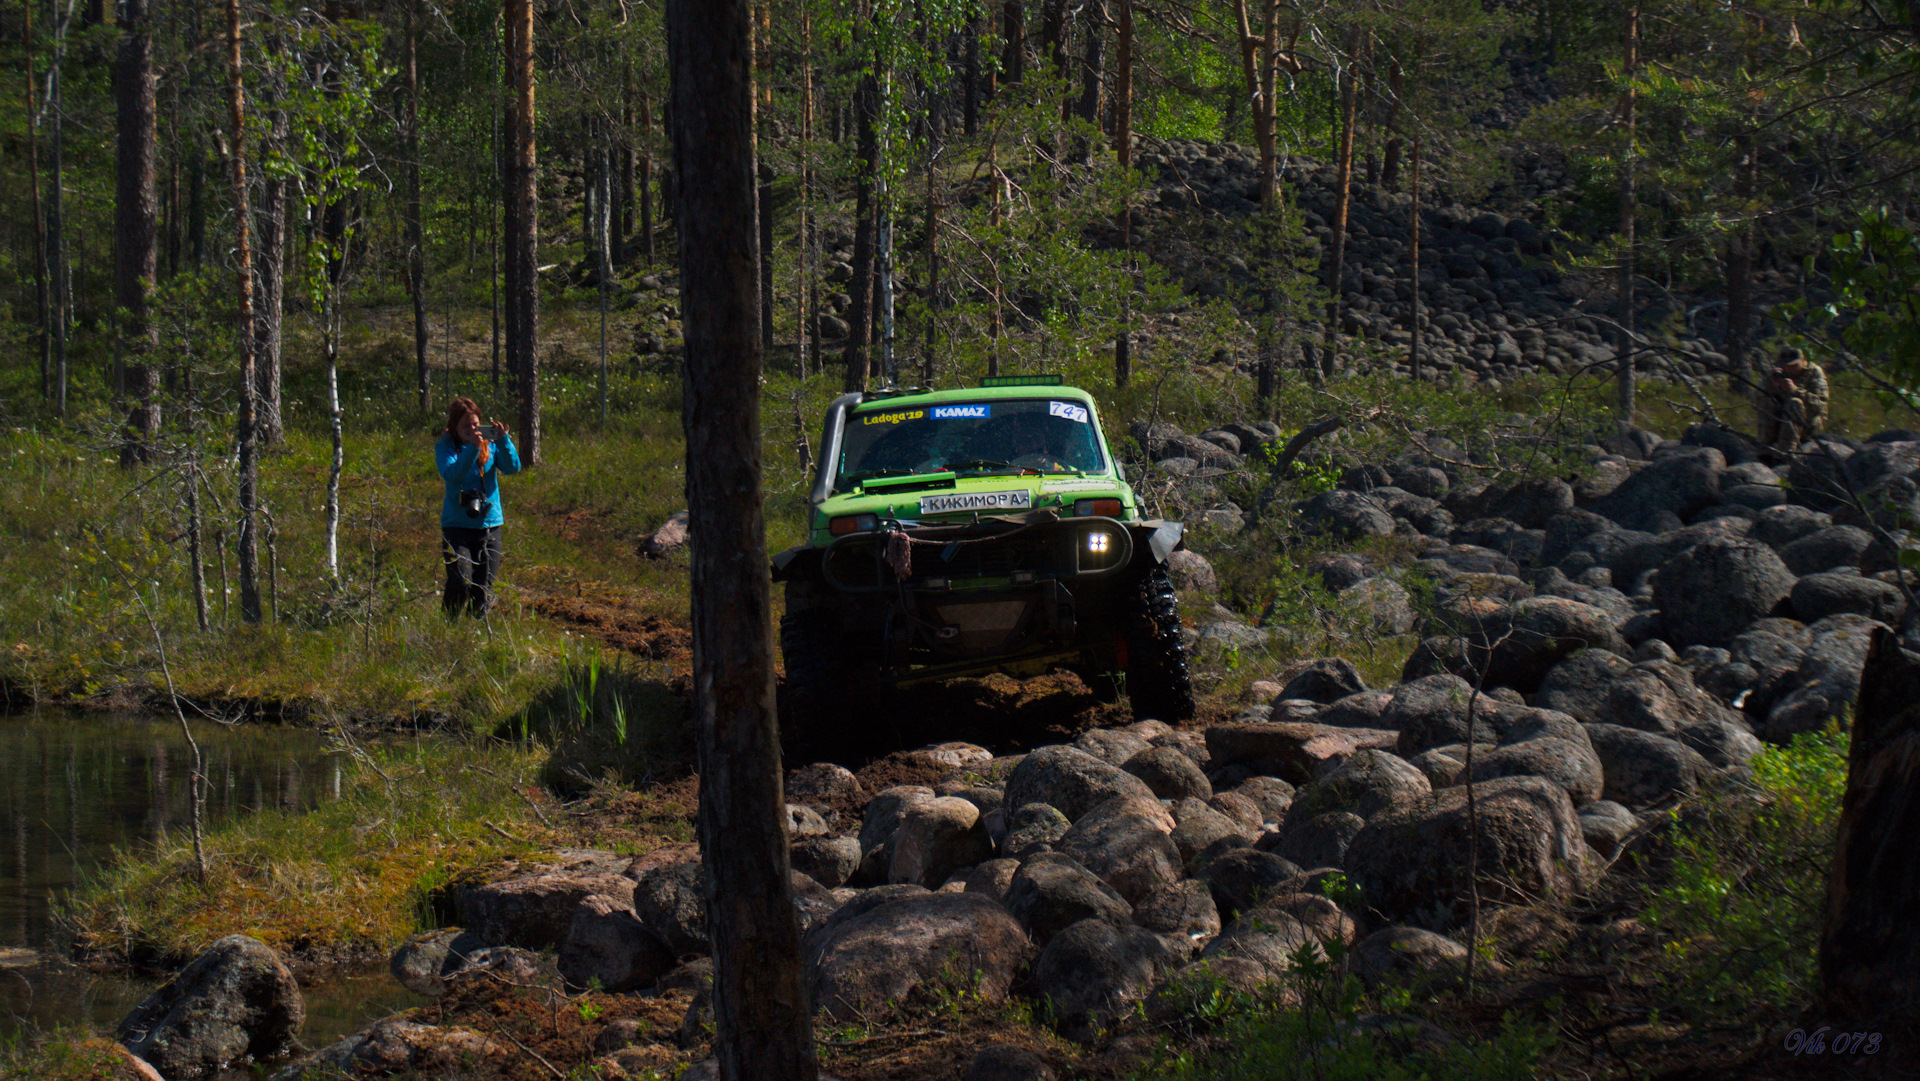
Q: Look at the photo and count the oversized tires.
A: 2